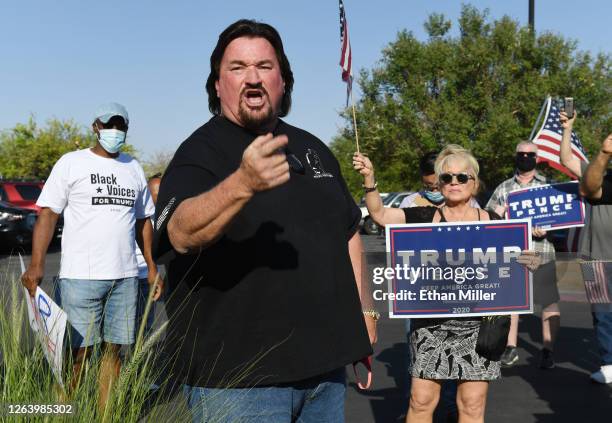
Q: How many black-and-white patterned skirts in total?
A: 1